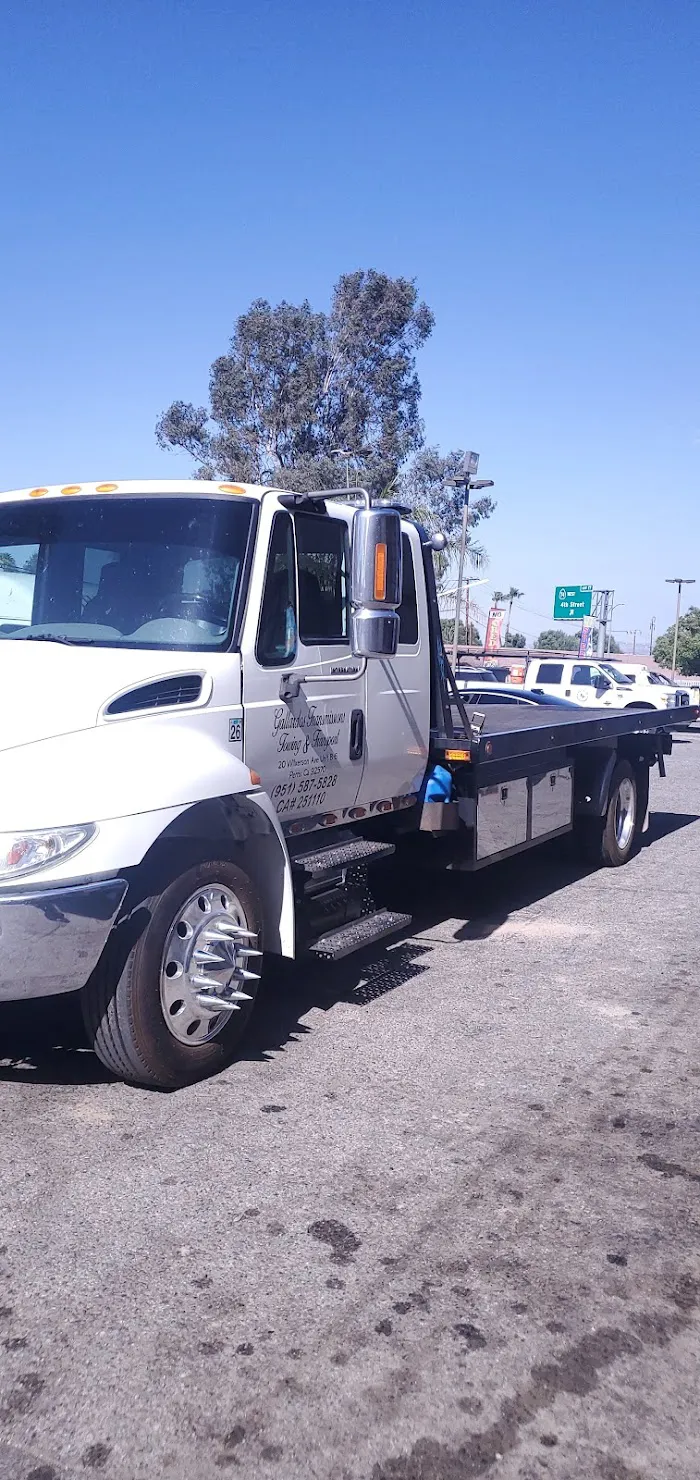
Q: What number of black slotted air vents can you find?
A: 1